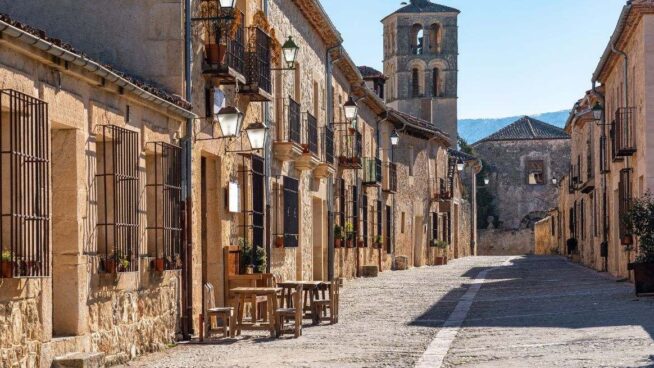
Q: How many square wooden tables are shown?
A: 2